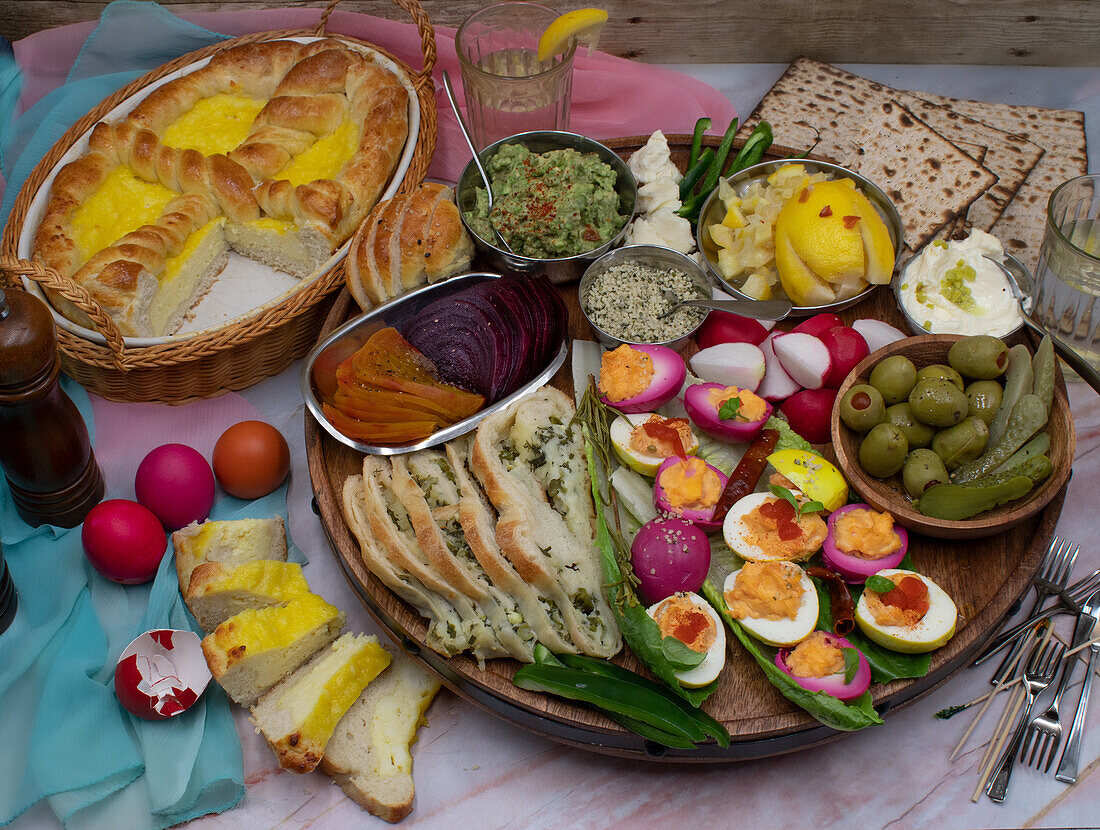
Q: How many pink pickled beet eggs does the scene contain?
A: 6